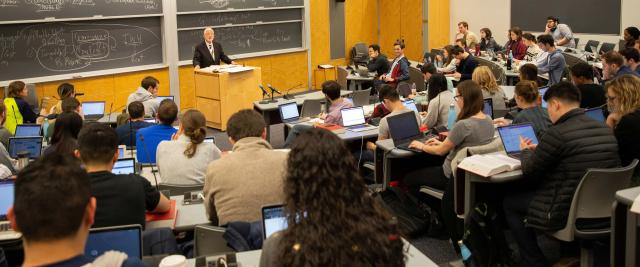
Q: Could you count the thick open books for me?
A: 1